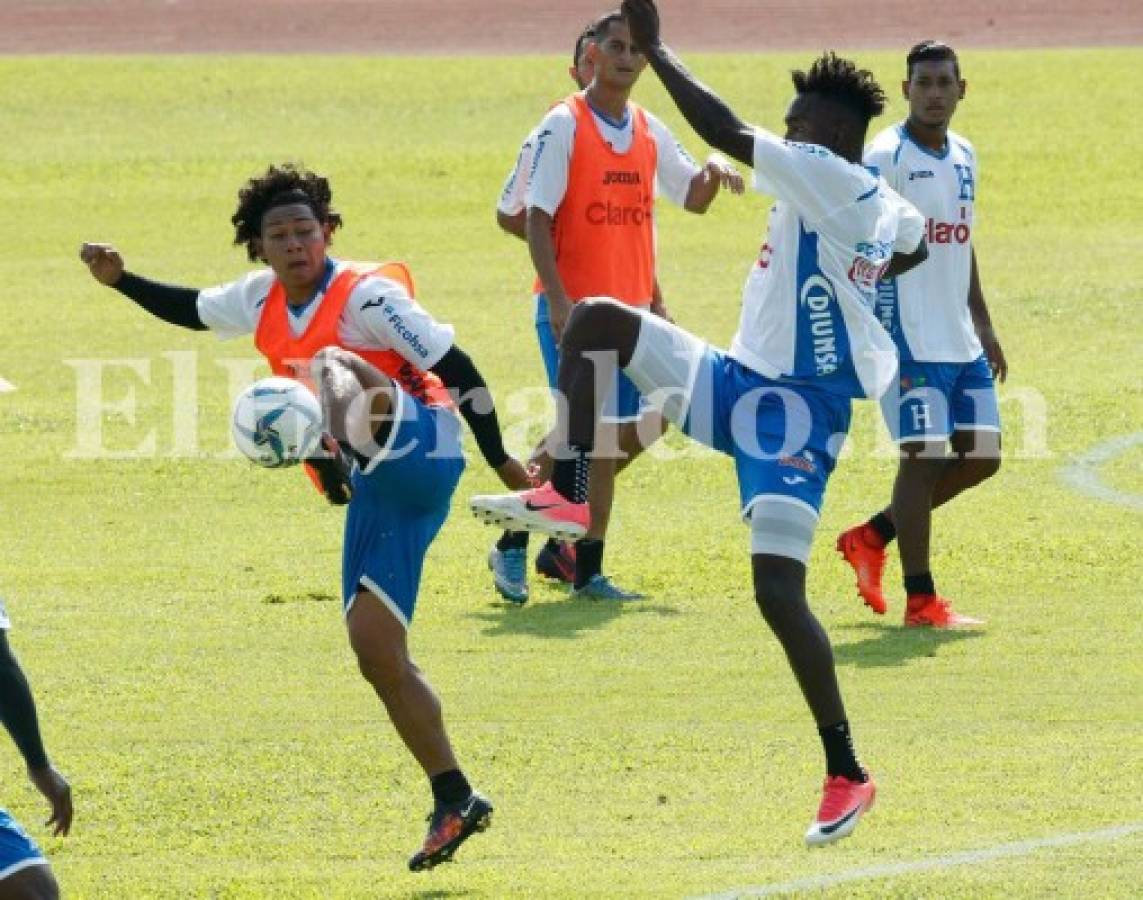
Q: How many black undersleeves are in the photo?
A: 3